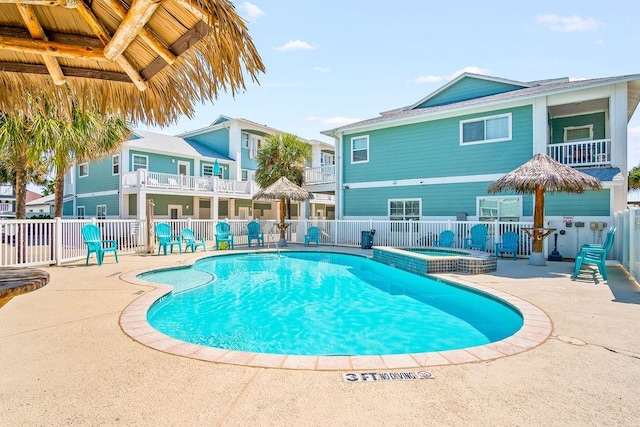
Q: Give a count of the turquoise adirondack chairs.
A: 11